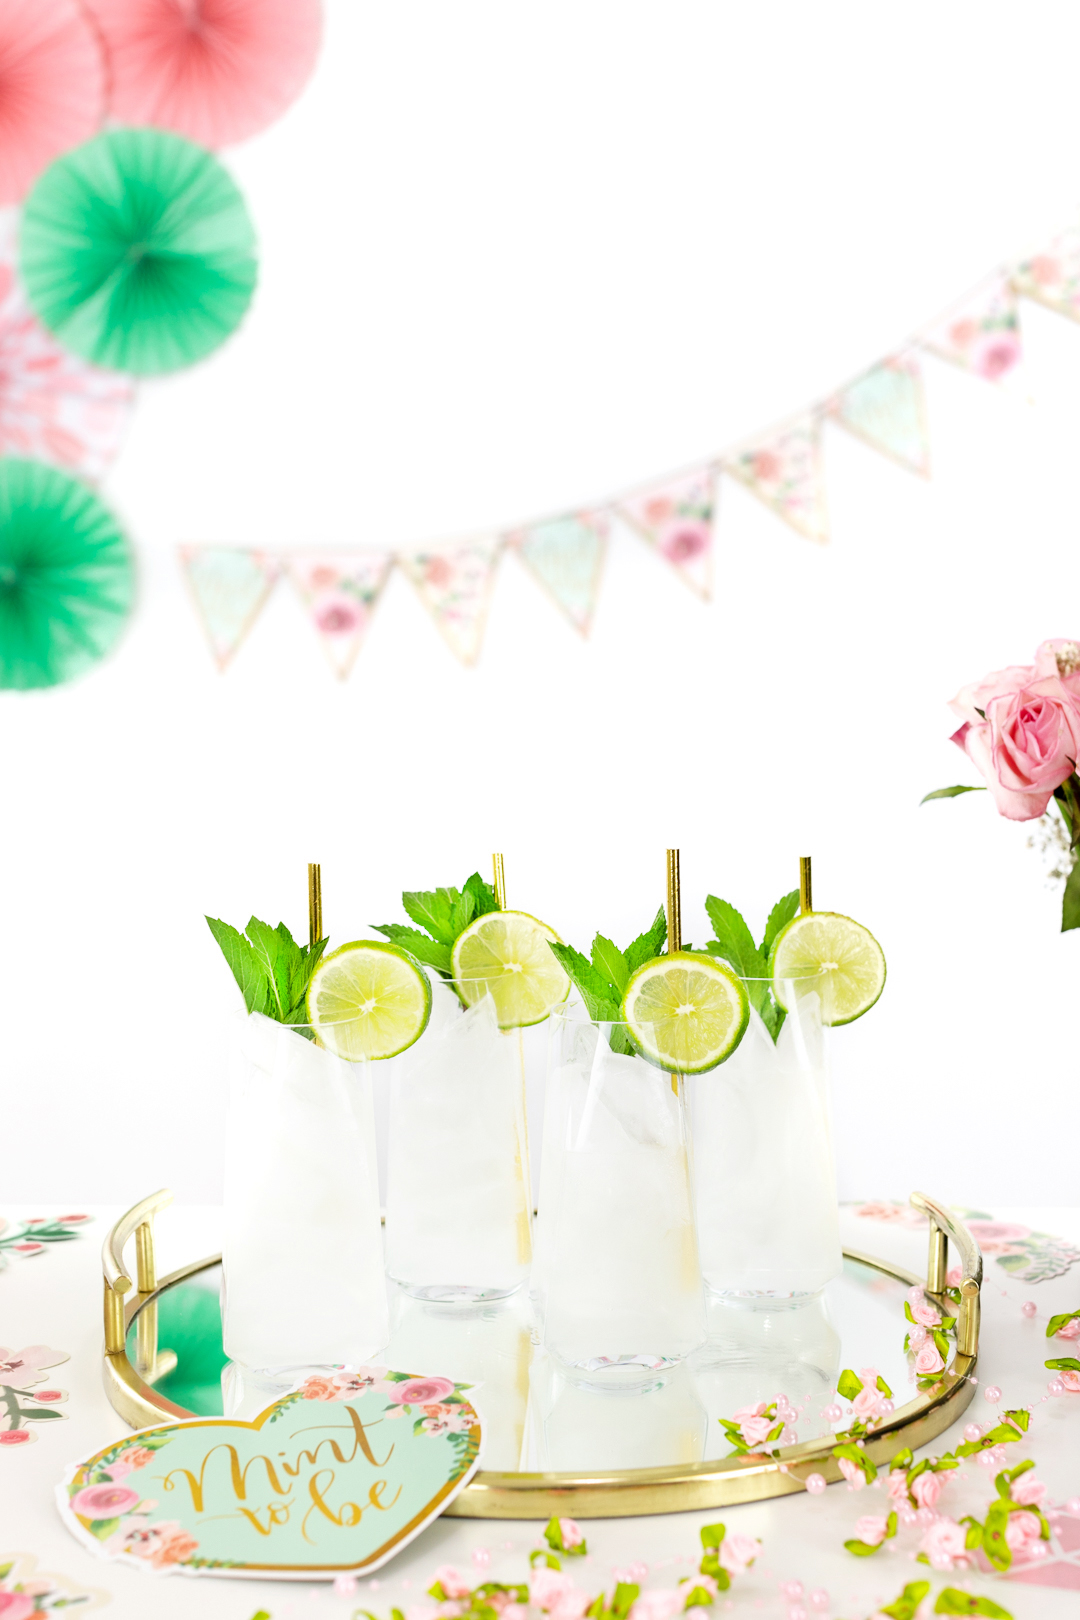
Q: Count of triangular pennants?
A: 9